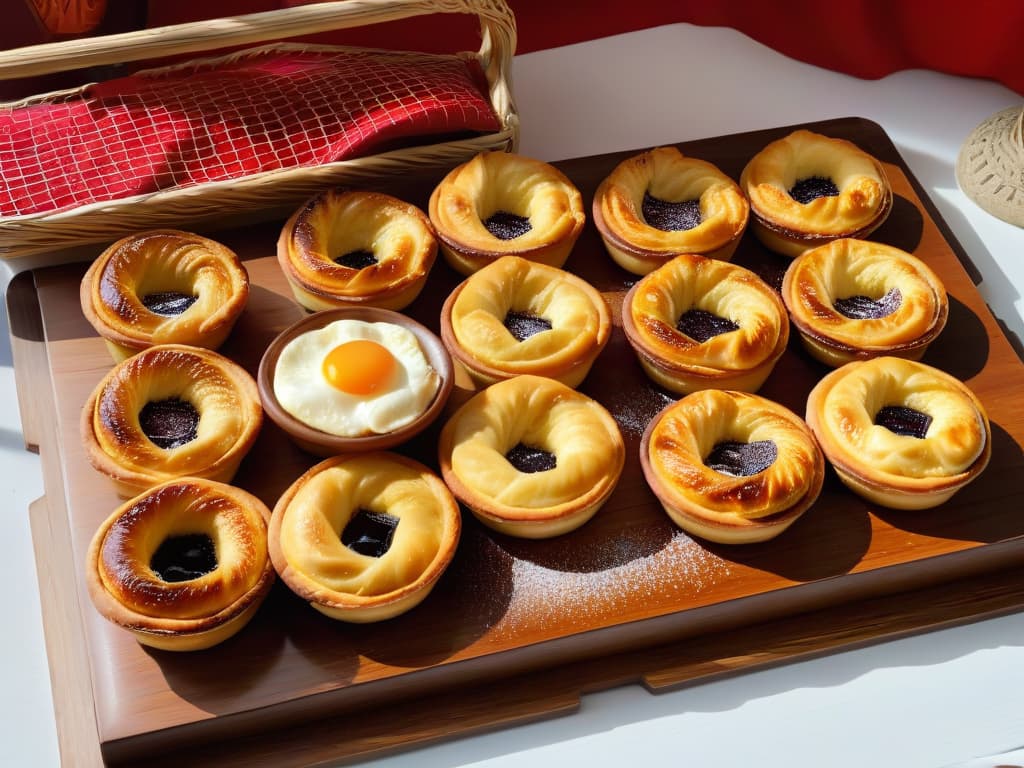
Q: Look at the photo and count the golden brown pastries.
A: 14